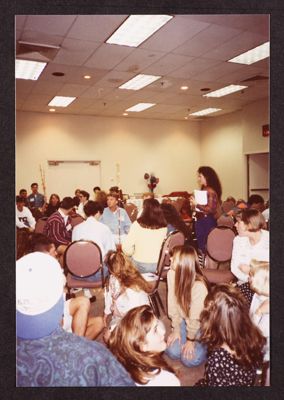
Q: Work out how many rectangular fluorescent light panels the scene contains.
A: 8